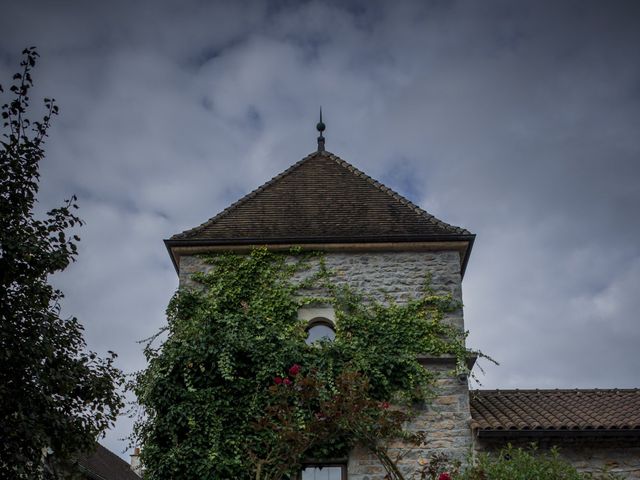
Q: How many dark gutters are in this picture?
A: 2